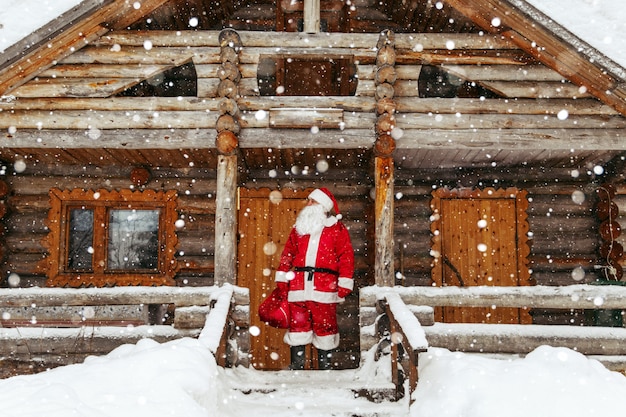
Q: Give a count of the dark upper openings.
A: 3